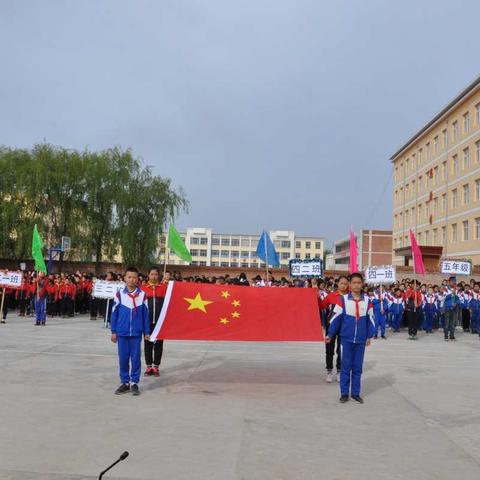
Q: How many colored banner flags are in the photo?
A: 5